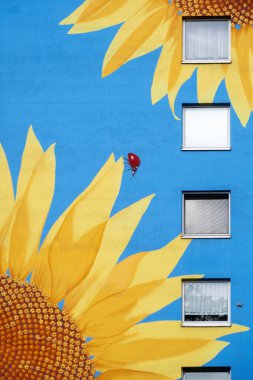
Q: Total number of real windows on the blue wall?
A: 5